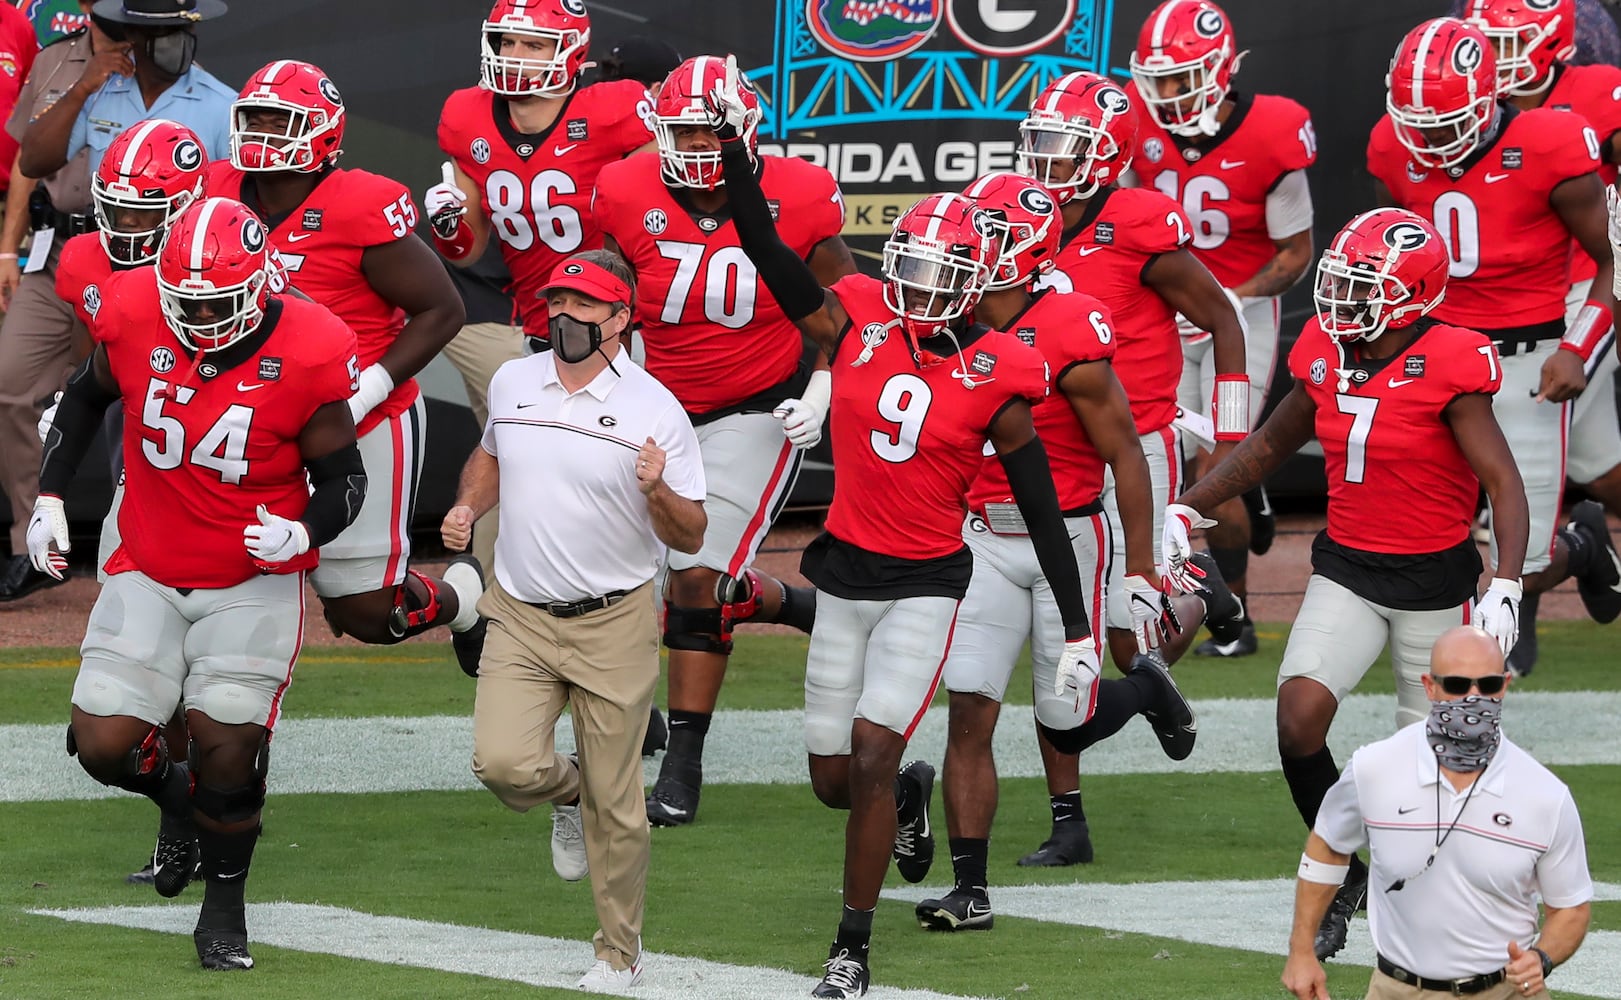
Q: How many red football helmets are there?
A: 12